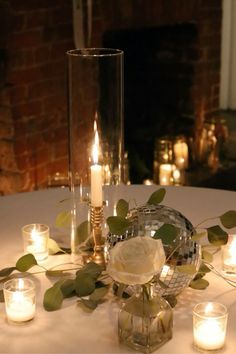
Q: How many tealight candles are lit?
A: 4